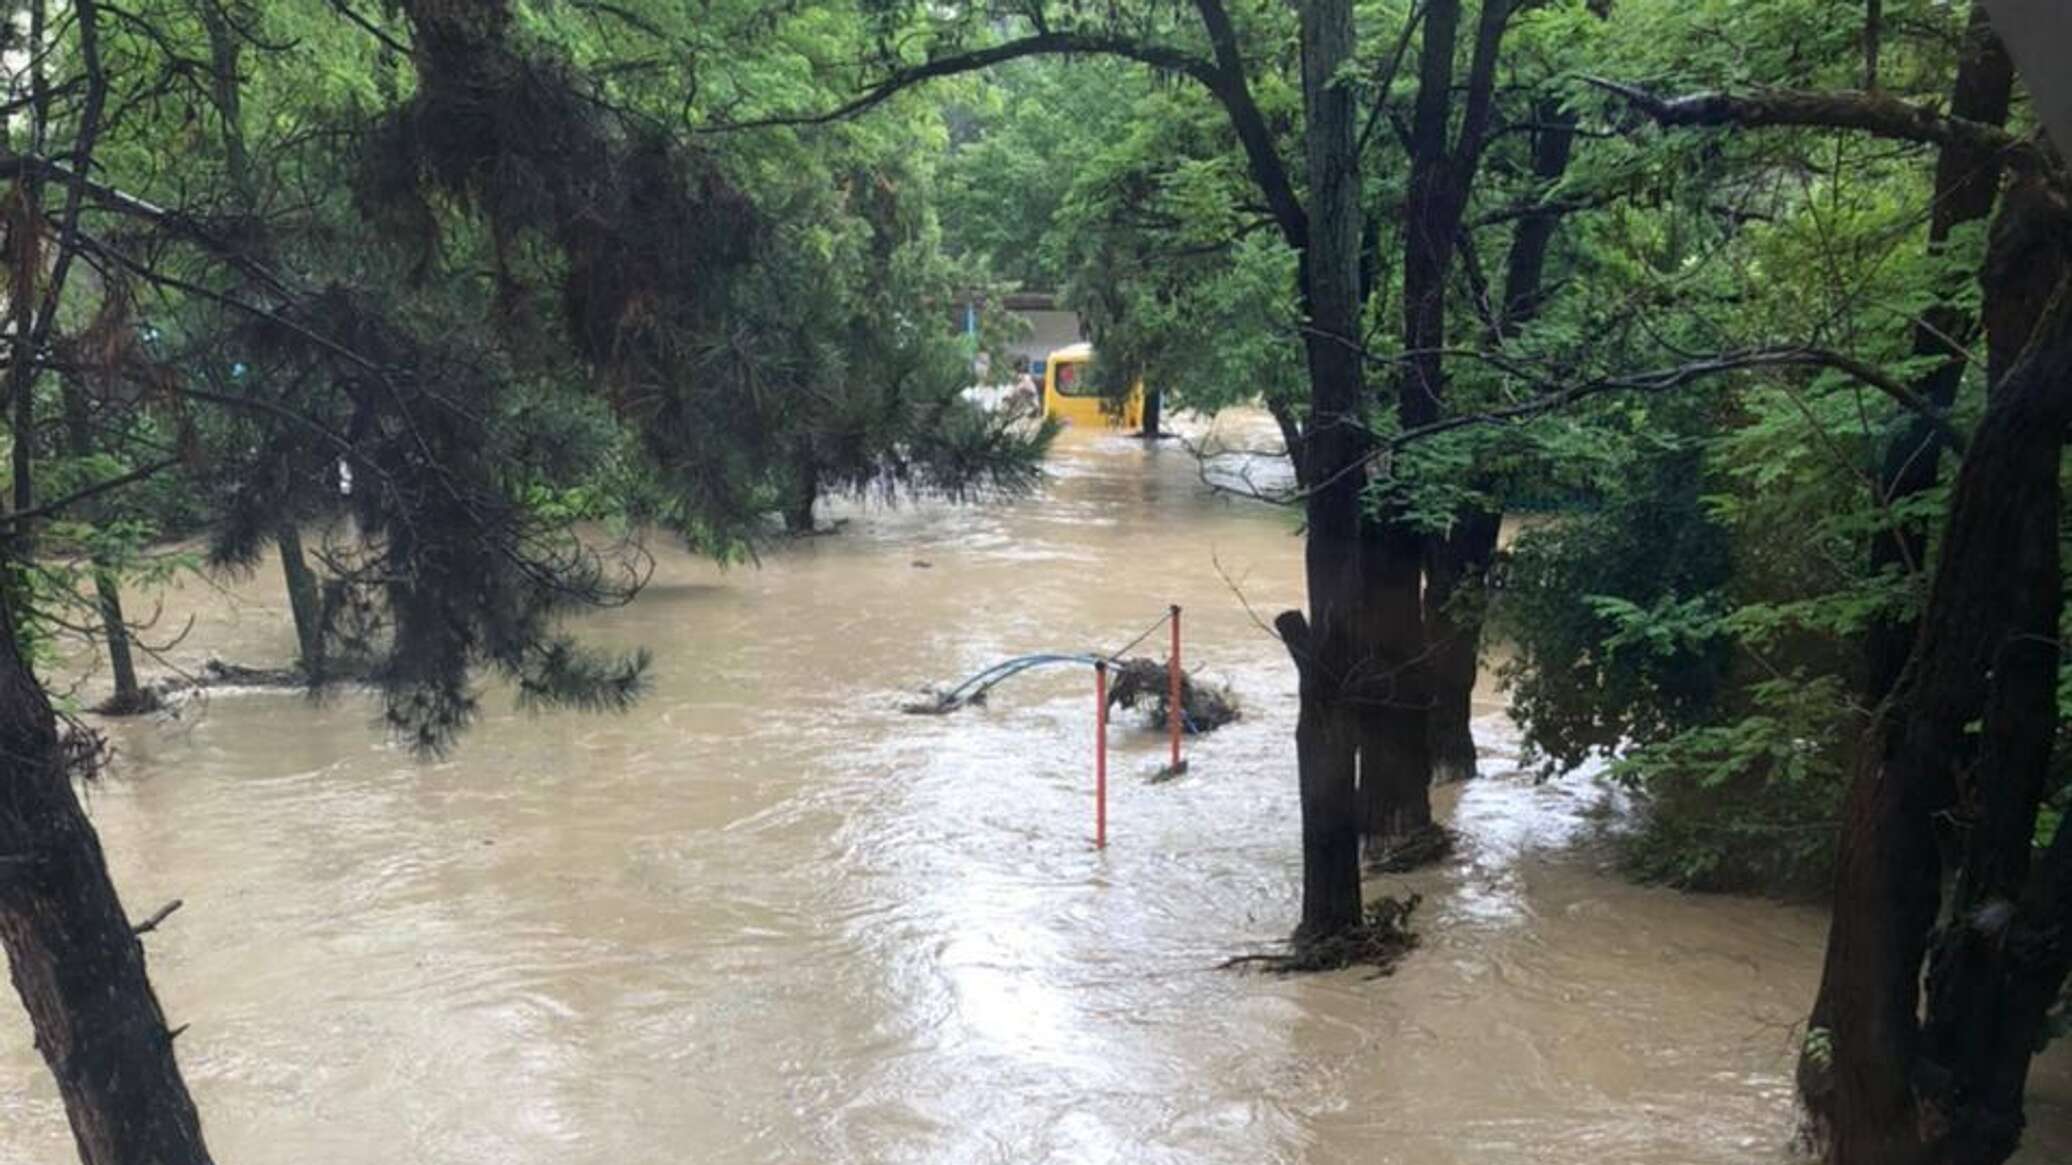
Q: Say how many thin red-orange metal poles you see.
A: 2